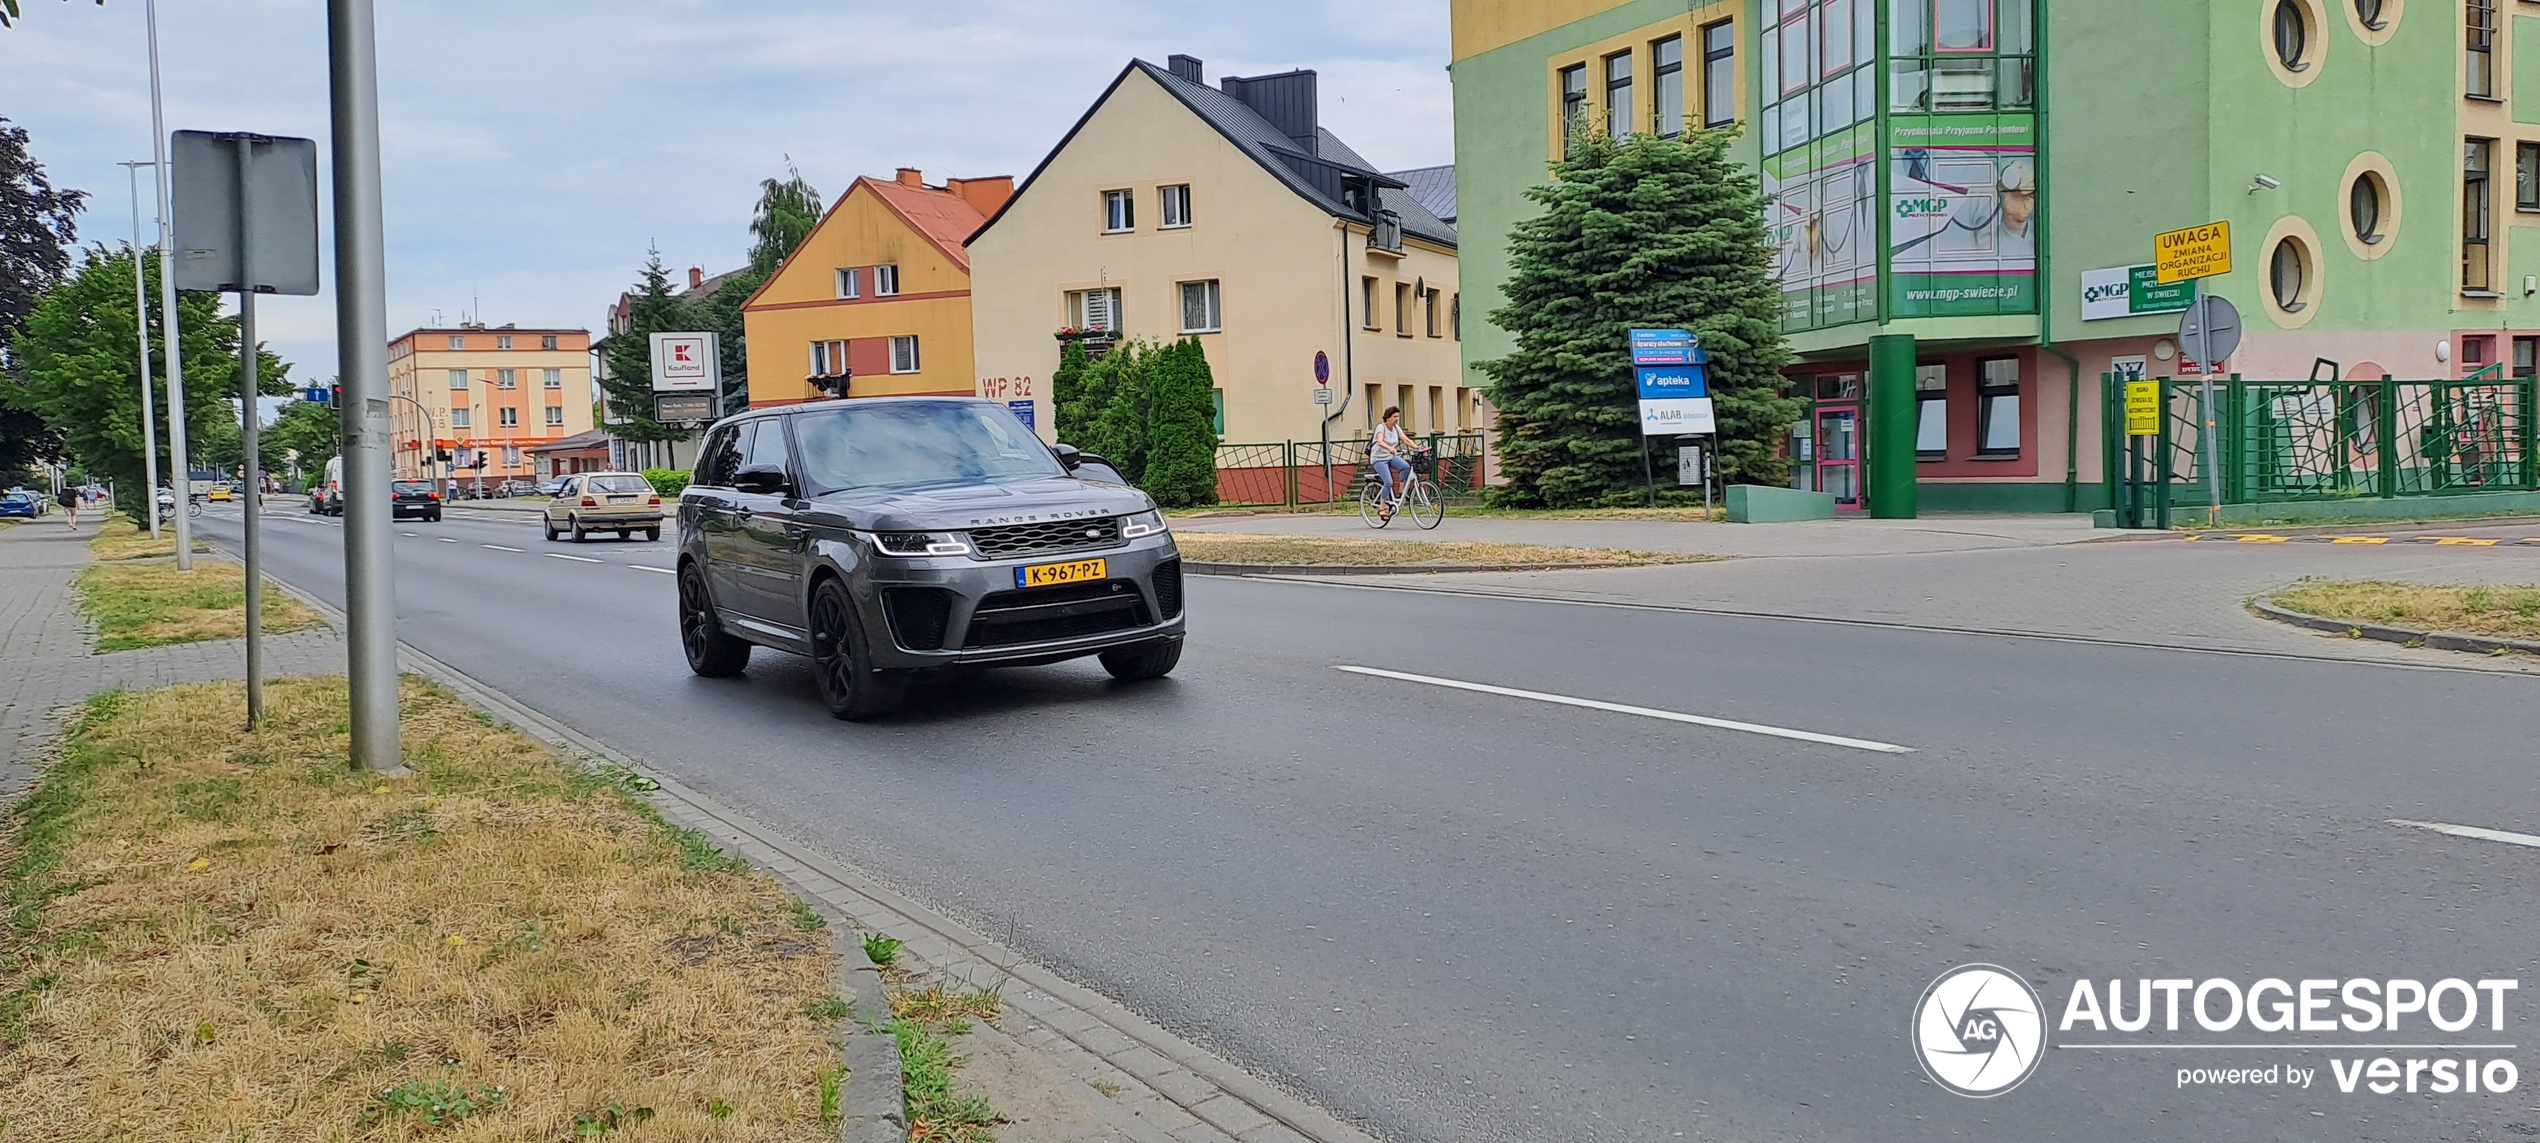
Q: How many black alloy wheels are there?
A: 2